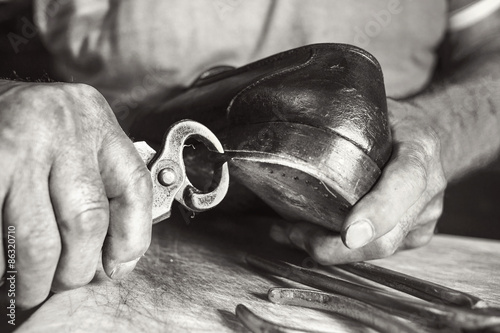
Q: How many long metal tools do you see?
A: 4